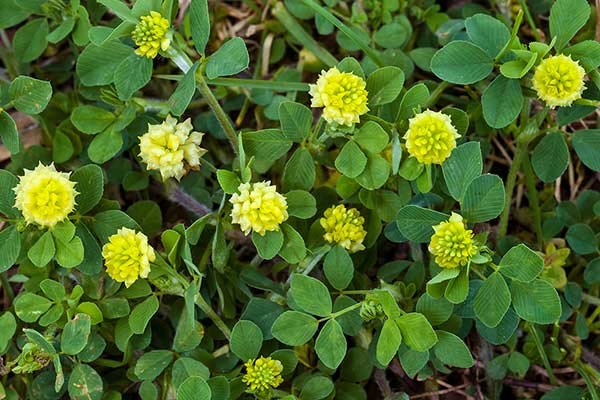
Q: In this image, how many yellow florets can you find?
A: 11